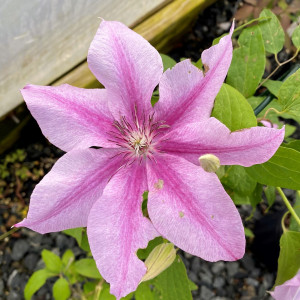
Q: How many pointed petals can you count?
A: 7